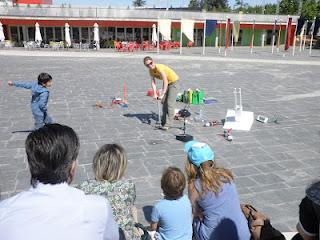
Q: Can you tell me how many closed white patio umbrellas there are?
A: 5